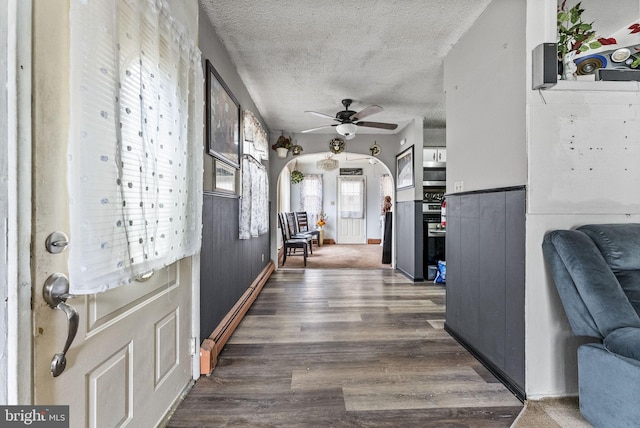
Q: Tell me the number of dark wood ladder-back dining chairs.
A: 3